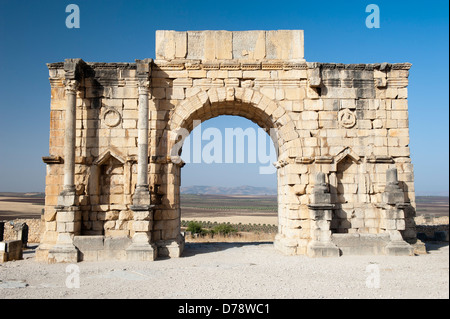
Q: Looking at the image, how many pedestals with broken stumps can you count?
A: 2